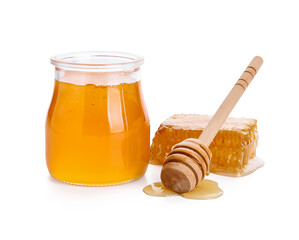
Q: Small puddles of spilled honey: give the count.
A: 2